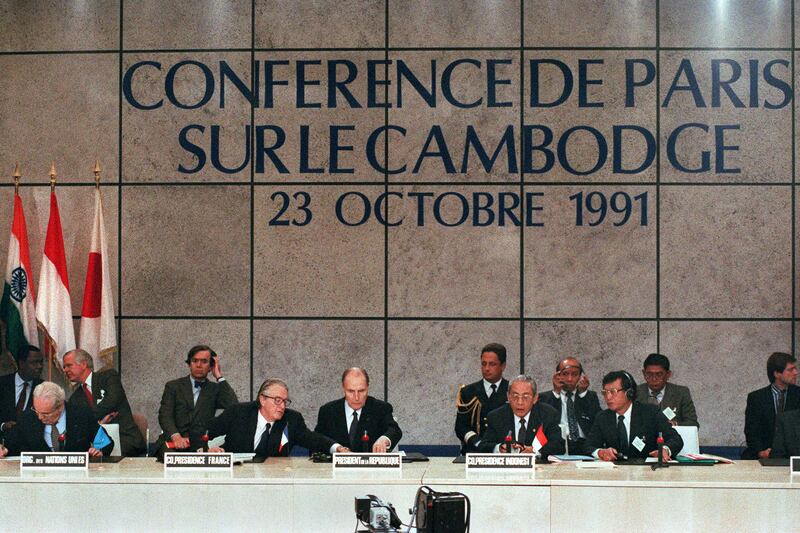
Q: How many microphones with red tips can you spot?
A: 5